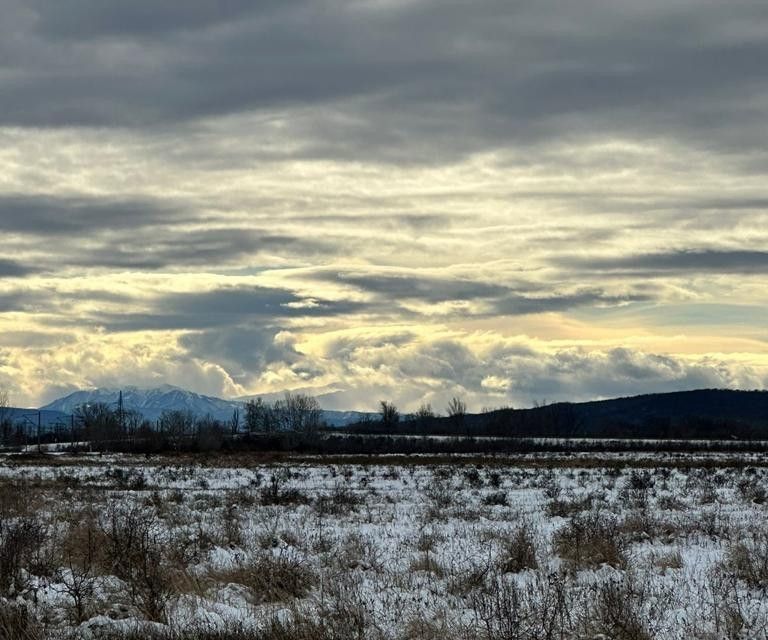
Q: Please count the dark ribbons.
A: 0